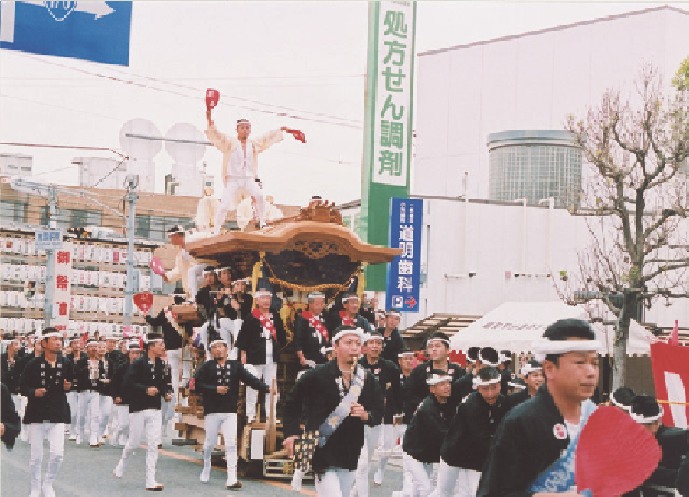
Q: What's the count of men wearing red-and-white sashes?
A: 3